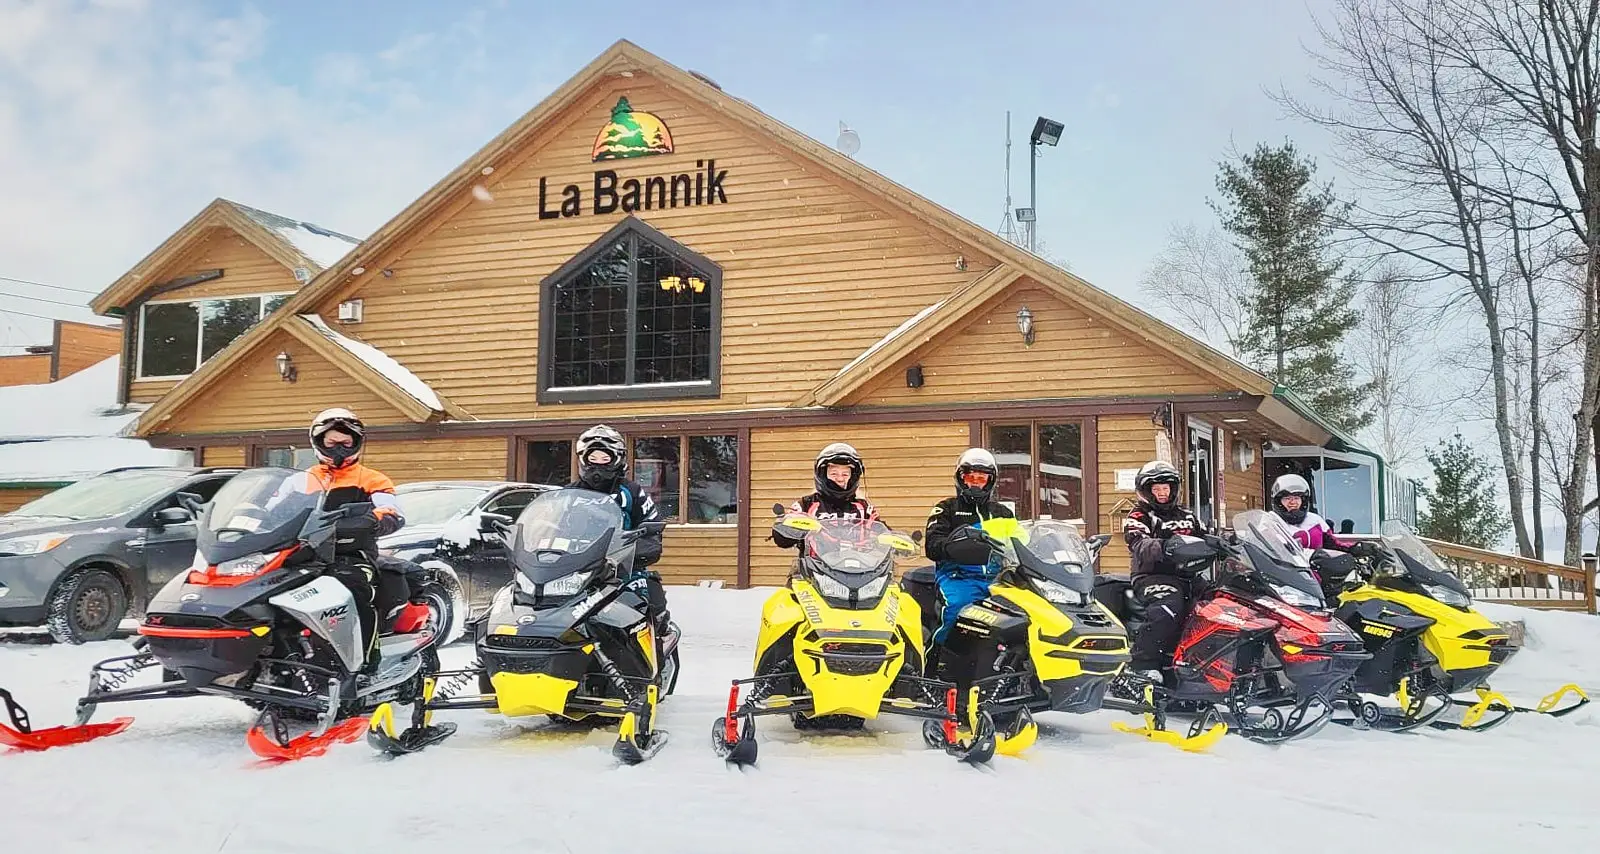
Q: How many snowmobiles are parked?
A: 6